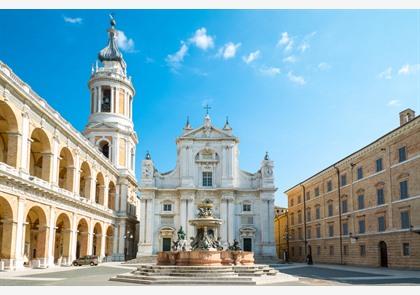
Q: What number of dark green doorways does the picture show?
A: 2